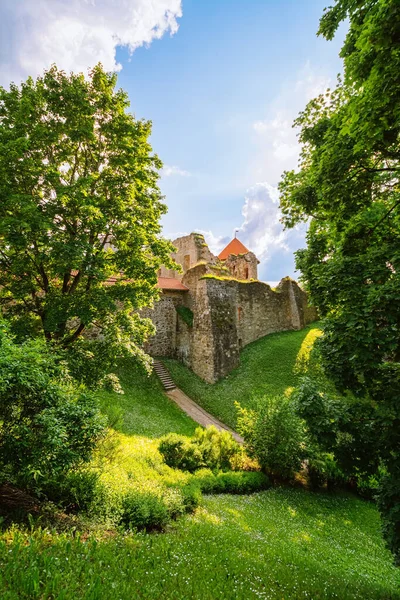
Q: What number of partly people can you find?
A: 0